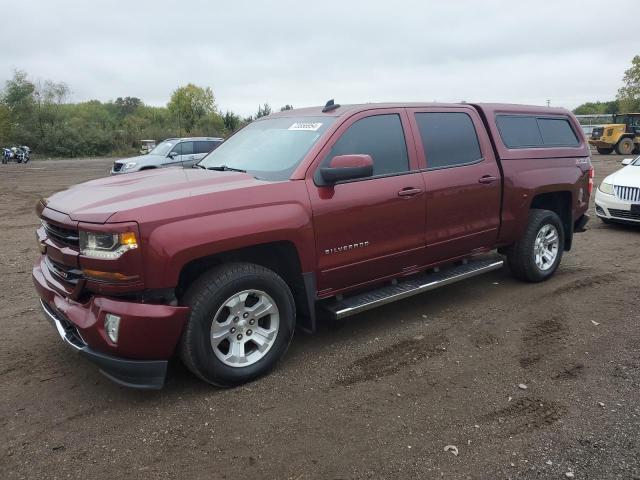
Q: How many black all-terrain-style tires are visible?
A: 2